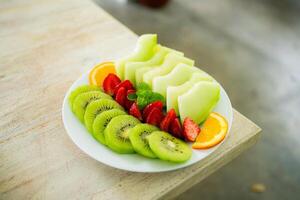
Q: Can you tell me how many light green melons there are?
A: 7